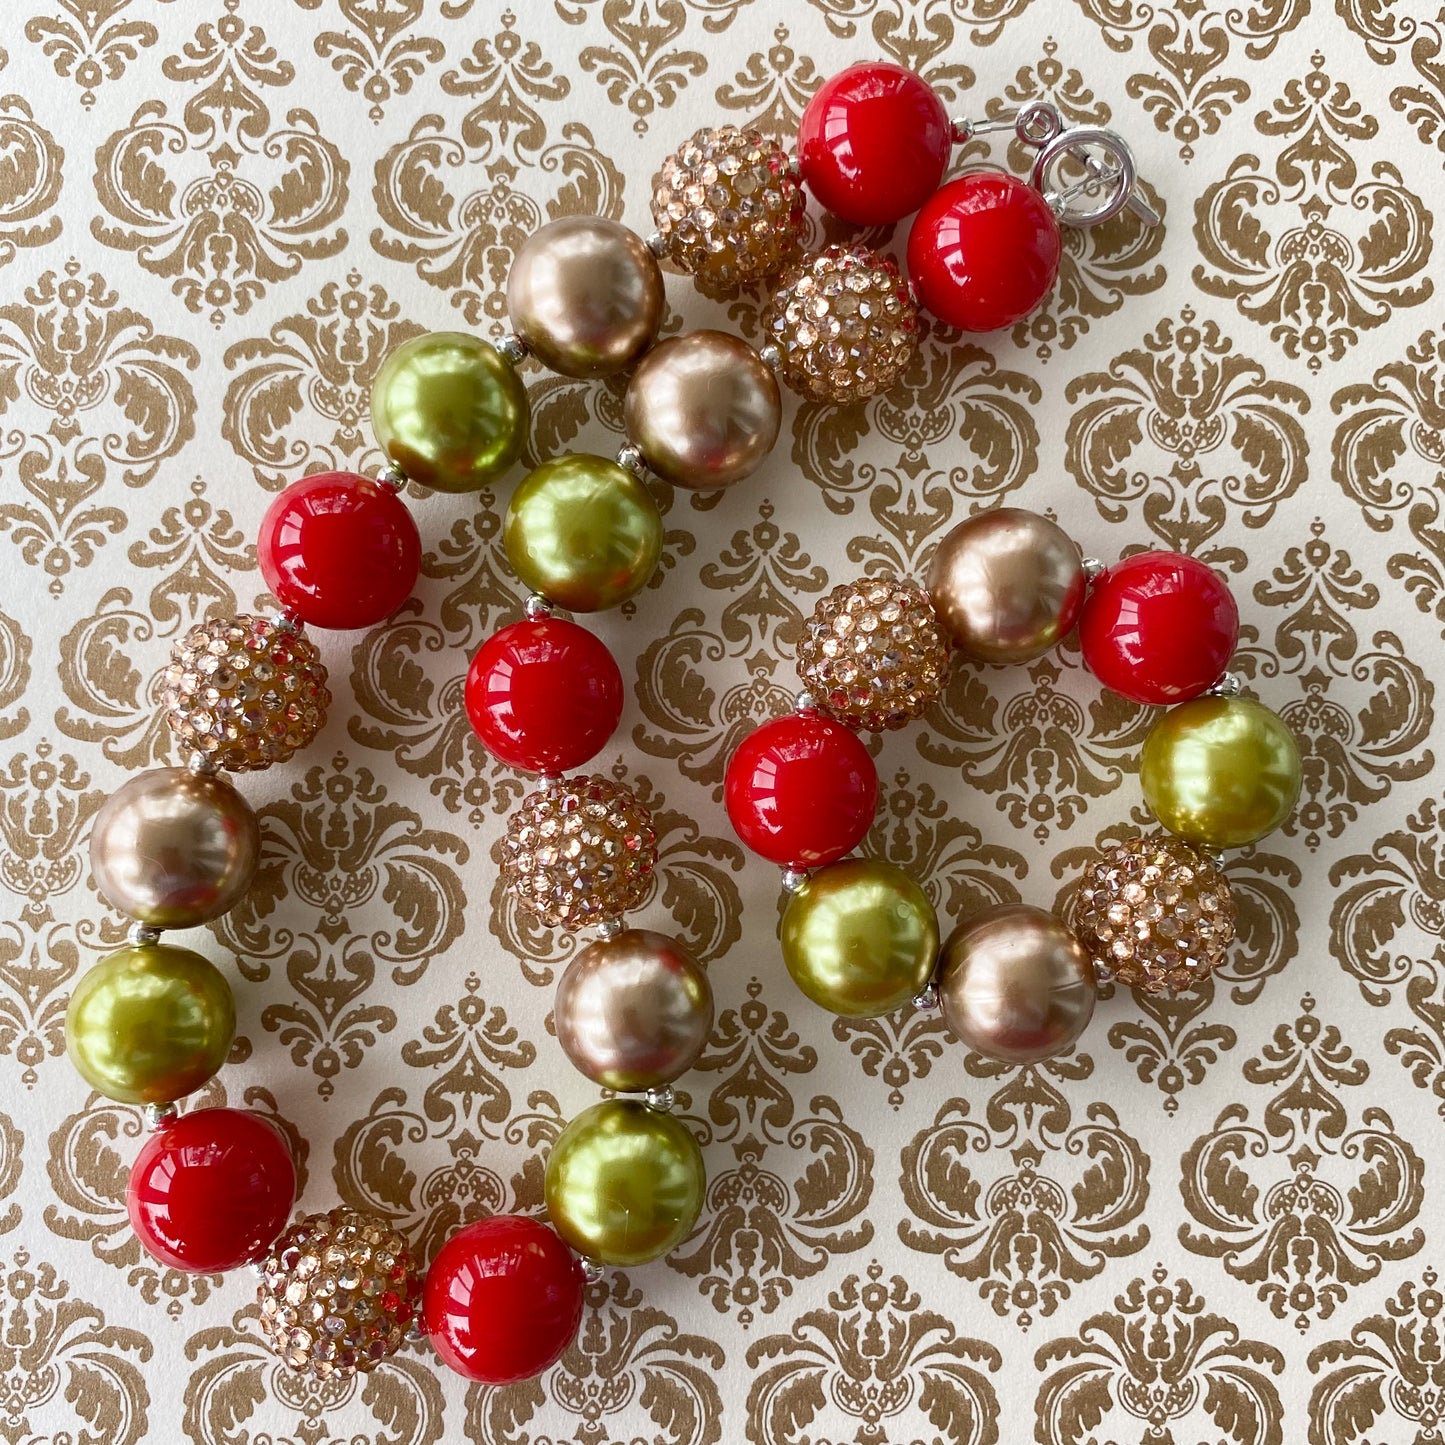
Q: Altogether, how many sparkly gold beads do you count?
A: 7